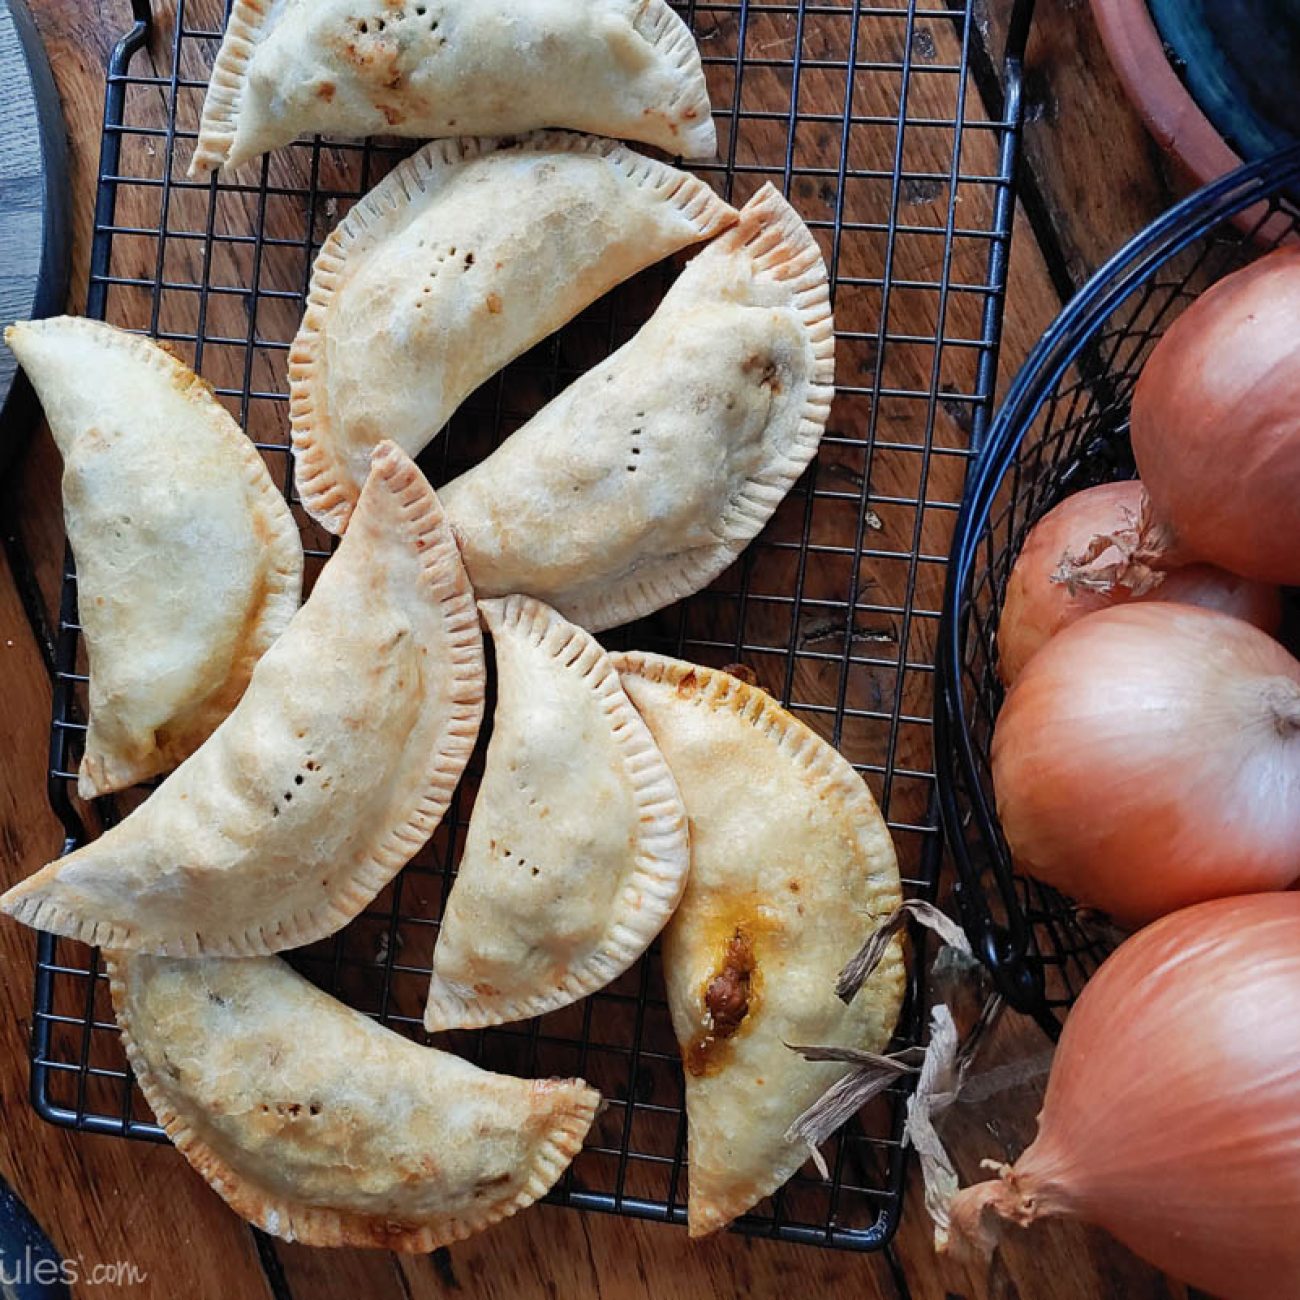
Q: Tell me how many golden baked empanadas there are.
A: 8